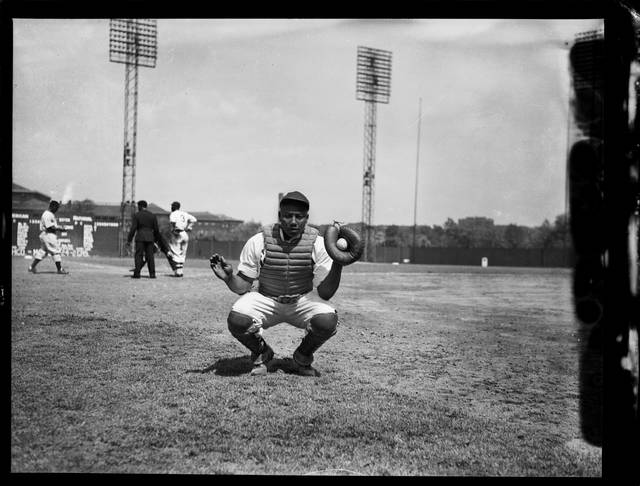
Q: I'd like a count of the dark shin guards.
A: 2